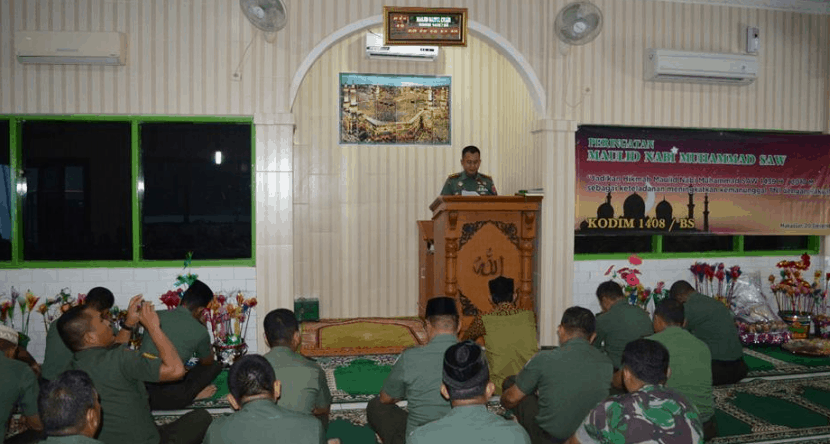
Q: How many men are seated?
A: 15